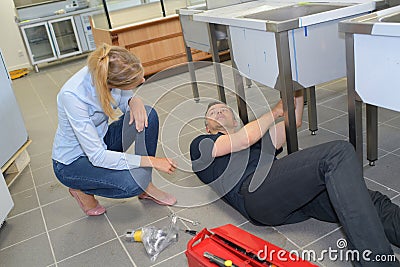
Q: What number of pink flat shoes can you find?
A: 2